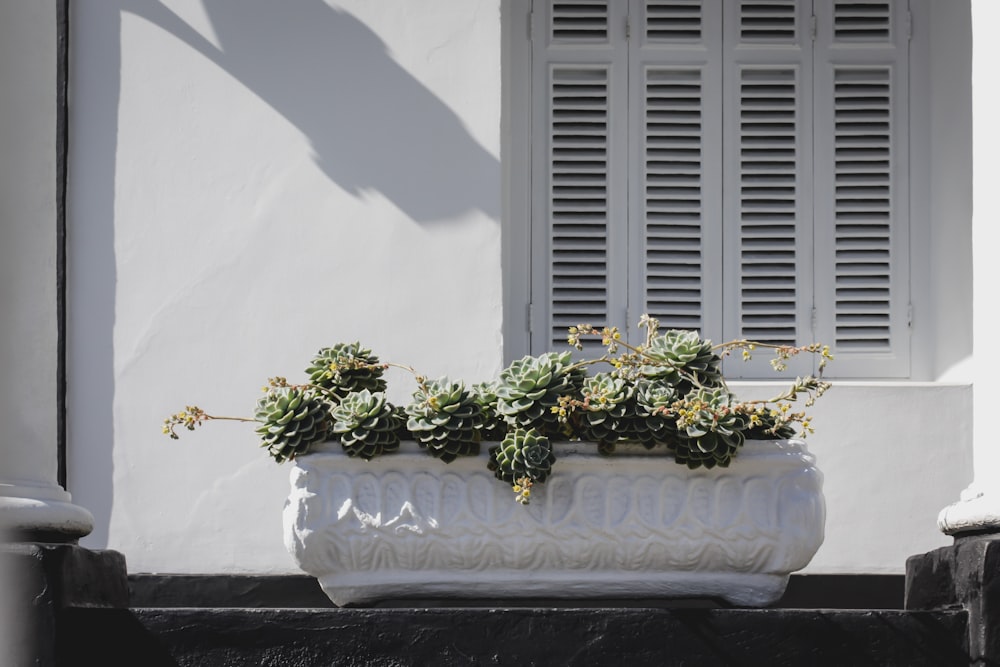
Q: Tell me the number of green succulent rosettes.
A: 11